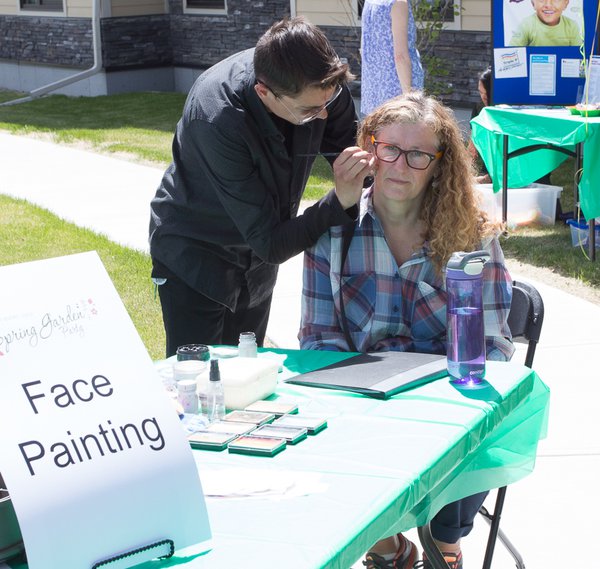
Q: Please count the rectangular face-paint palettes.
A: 7